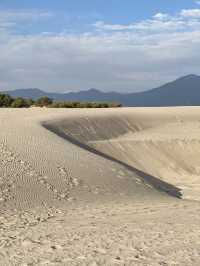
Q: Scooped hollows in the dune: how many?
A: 2